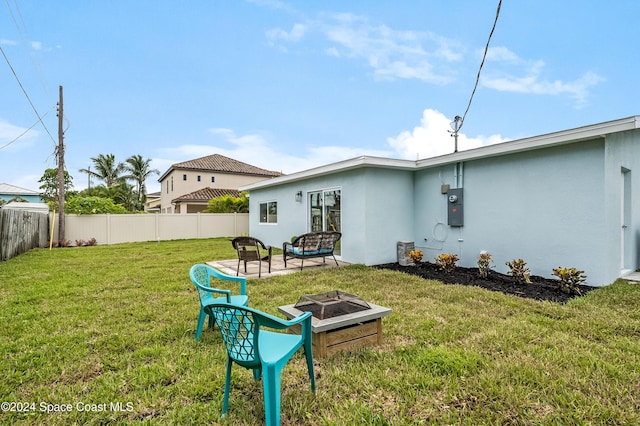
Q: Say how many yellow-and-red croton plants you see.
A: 5